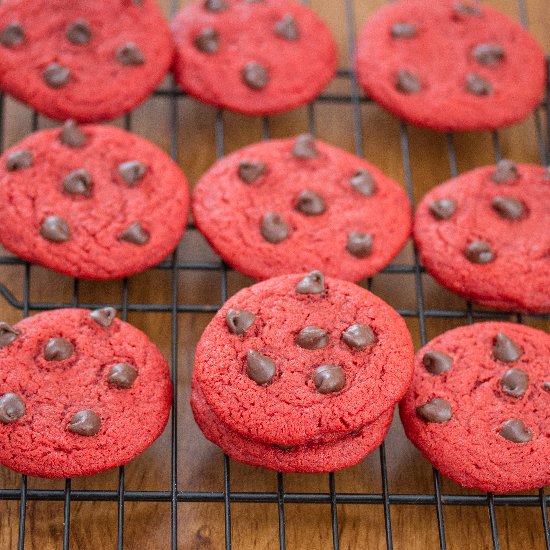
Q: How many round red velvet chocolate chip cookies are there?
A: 10